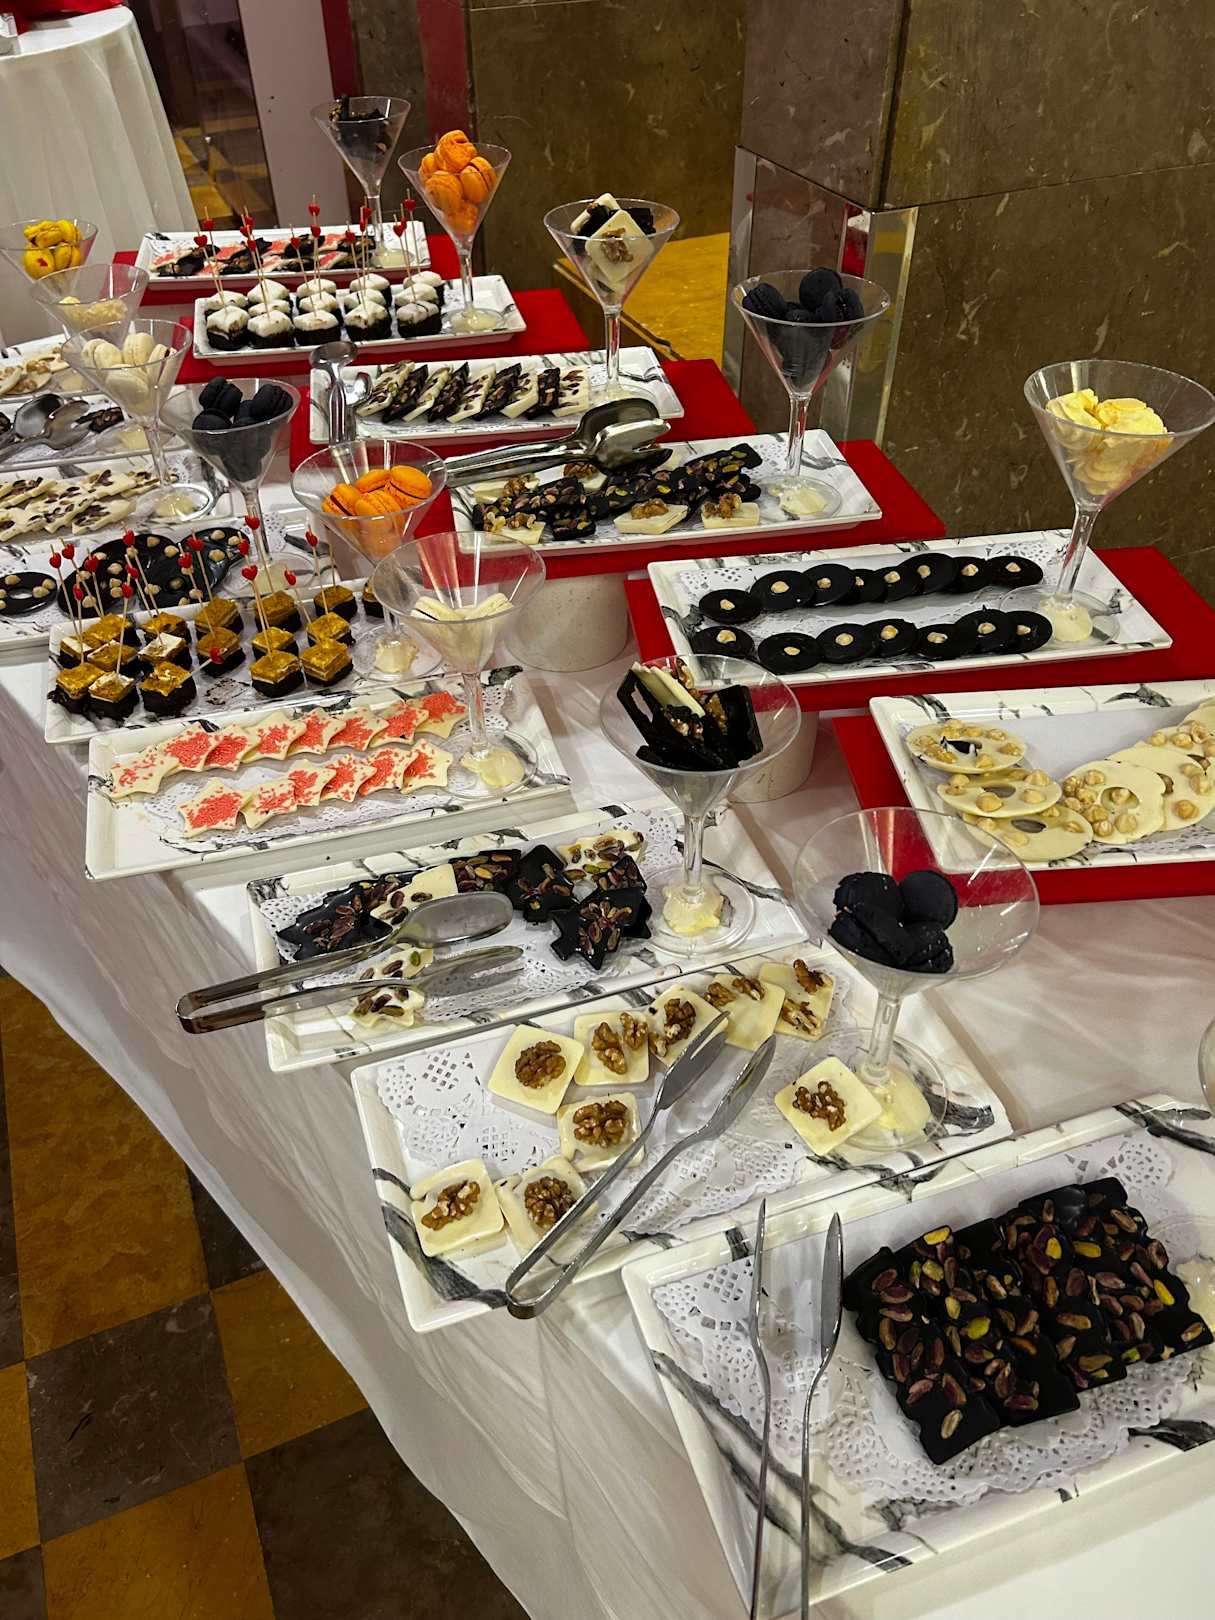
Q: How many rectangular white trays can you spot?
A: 15